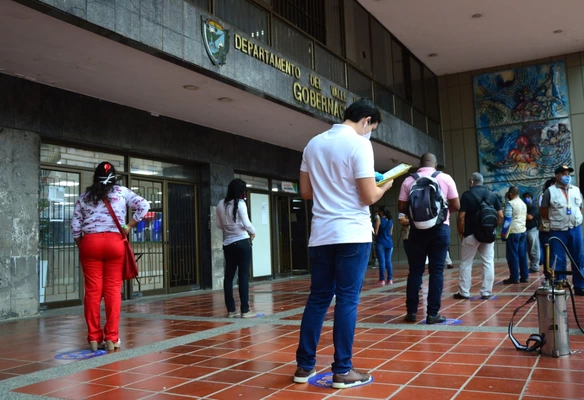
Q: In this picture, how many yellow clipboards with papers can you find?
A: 1